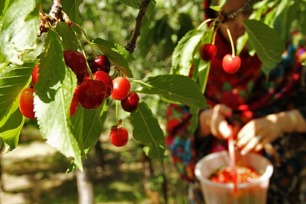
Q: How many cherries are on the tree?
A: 12